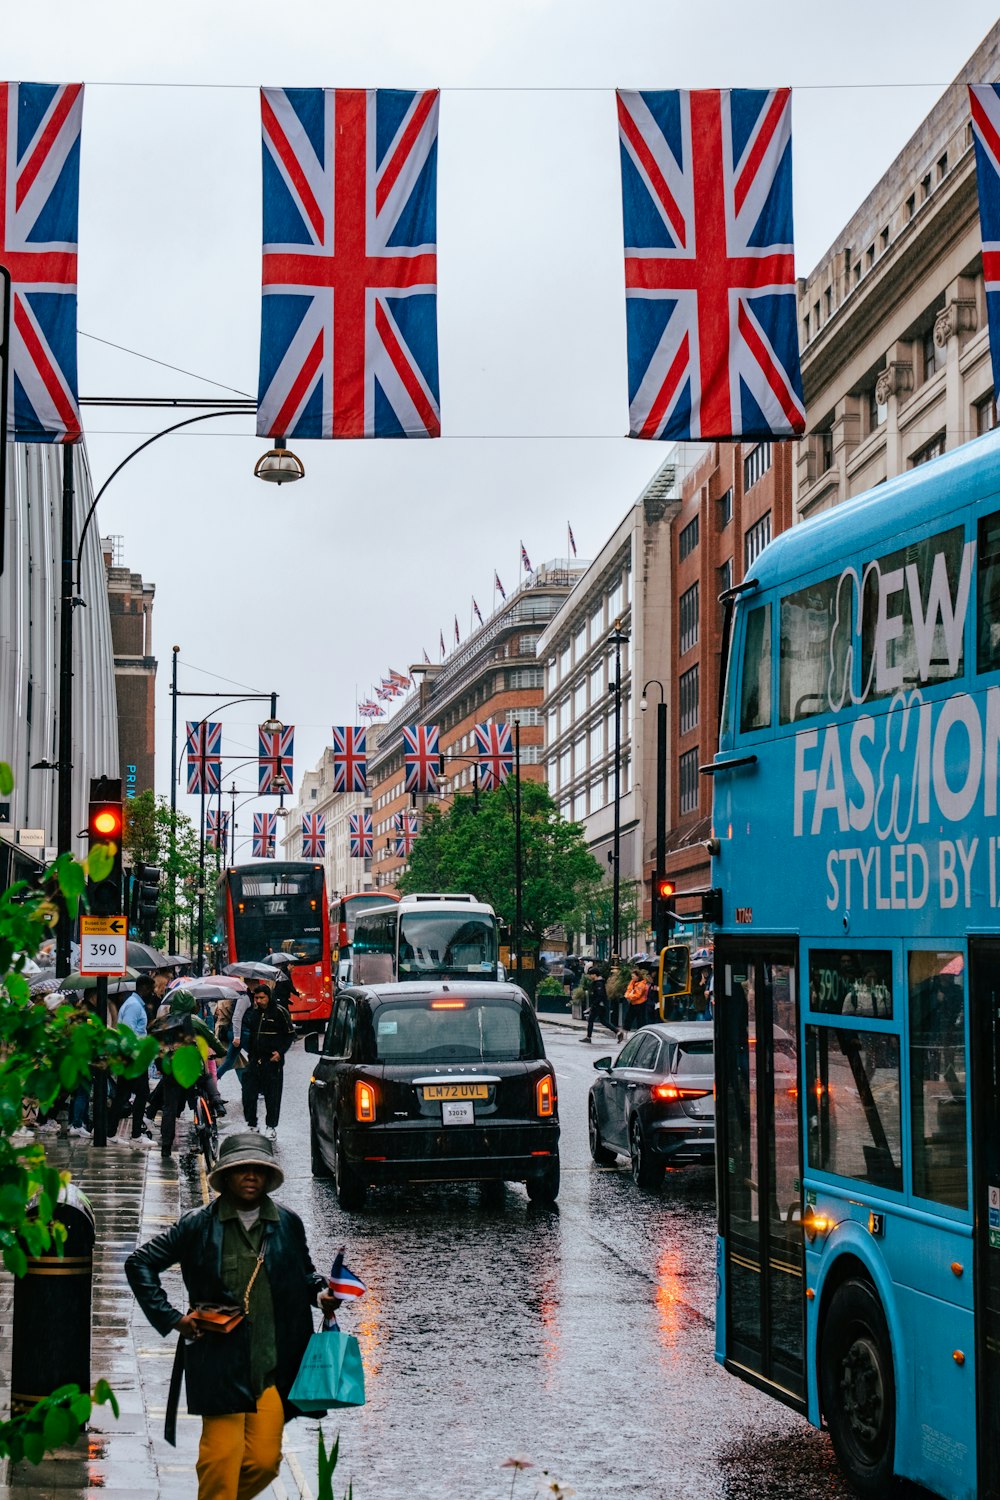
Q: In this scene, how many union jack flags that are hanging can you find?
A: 14